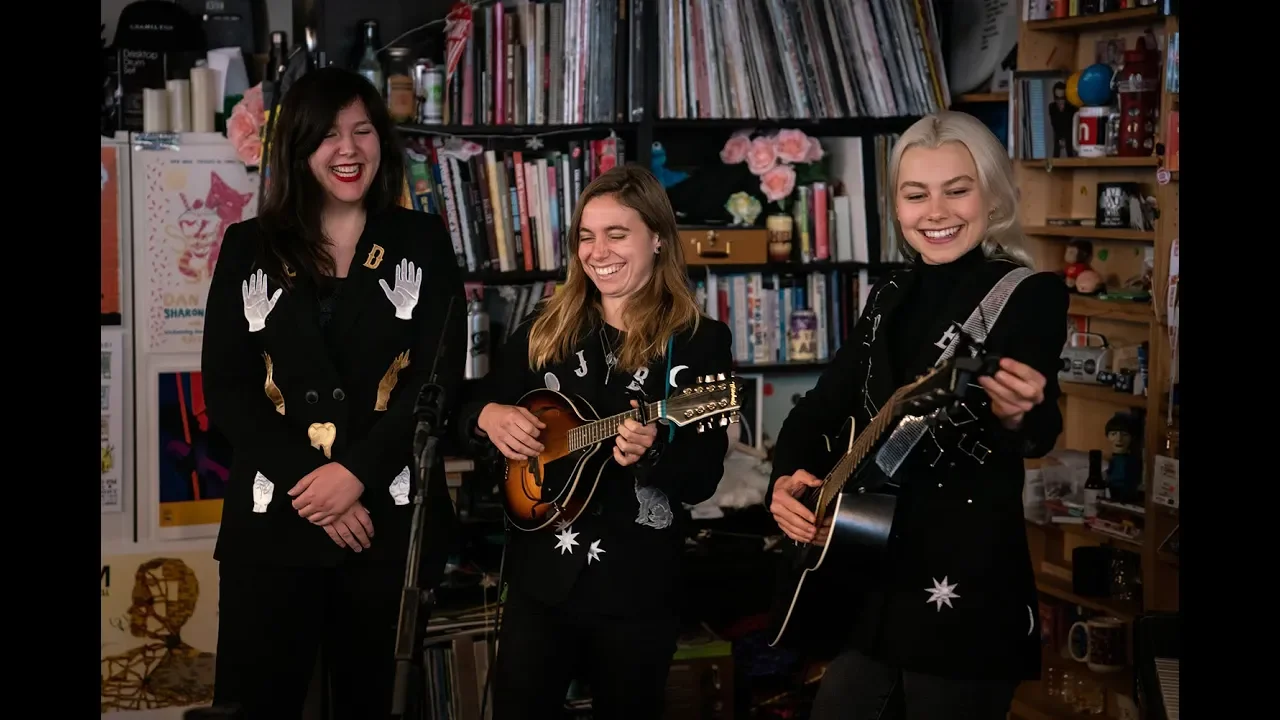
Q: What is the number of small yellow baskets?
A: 0